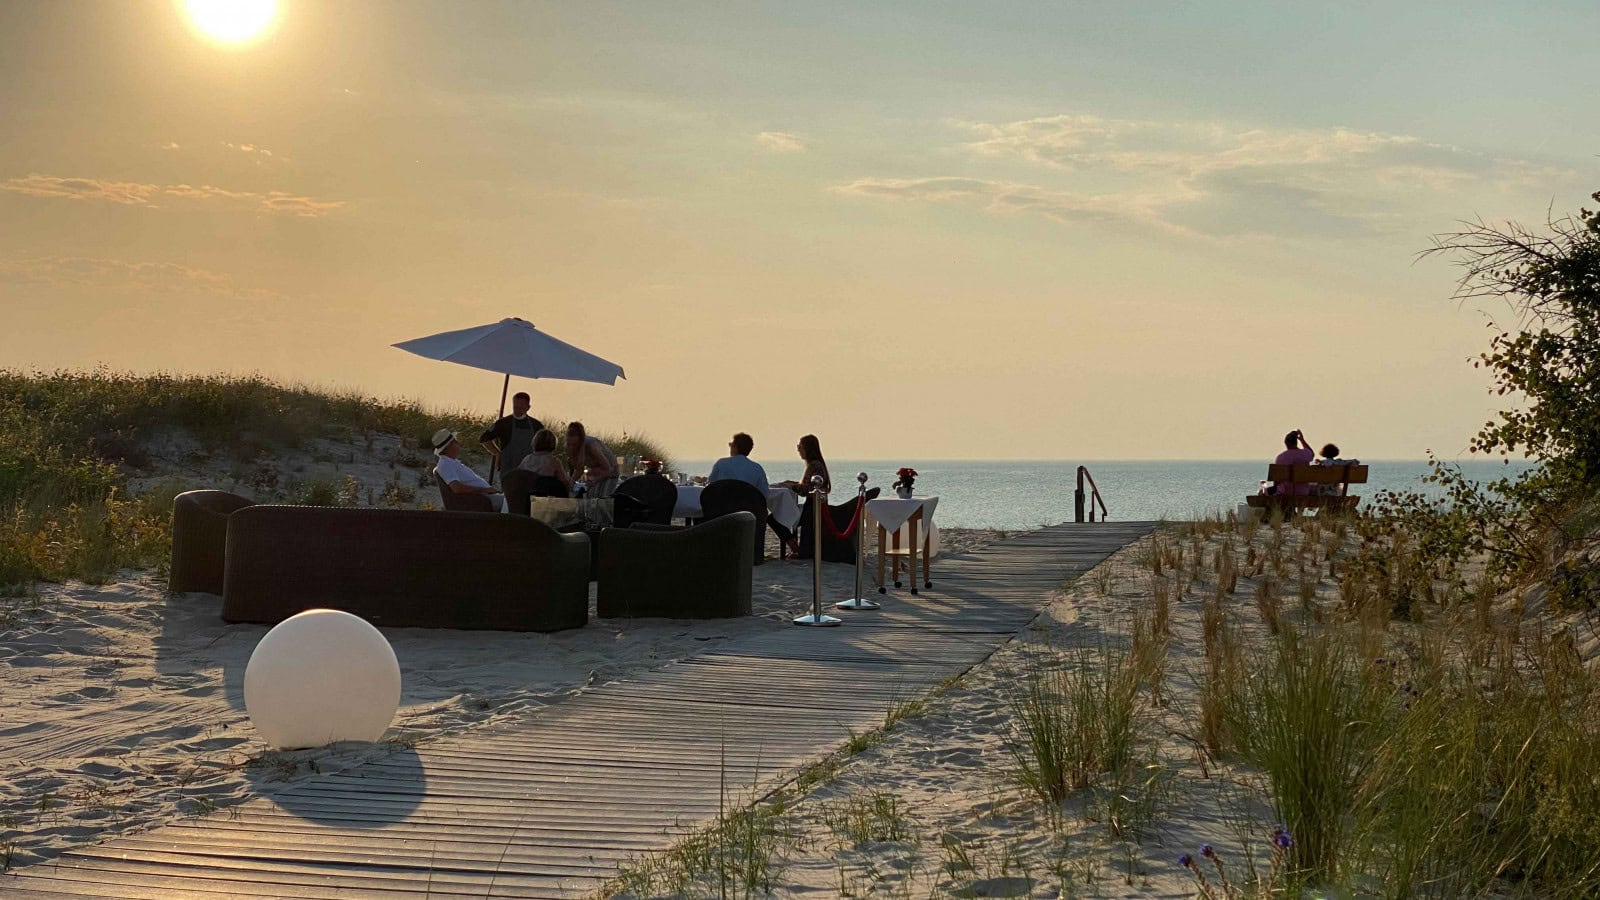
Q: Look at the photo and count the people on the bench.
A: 2